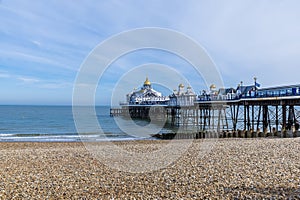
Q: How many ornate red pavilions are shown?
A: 0